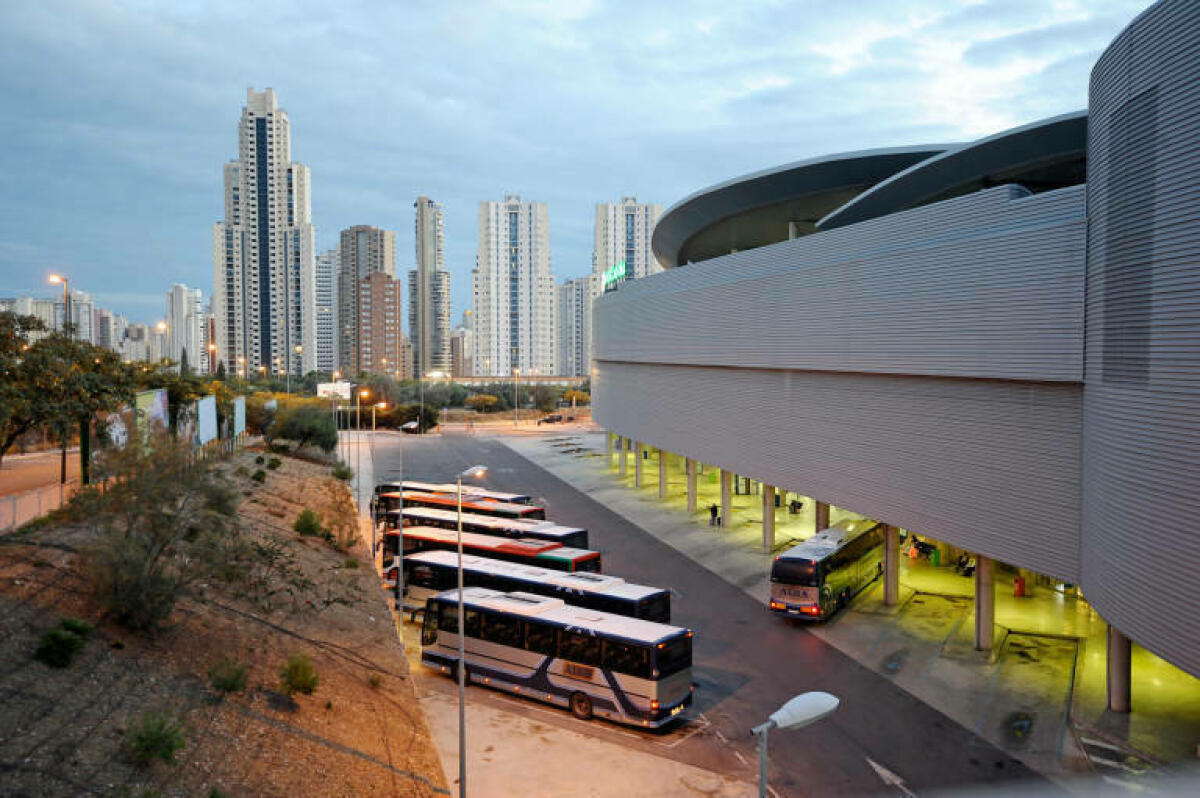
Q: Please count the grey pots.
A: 0